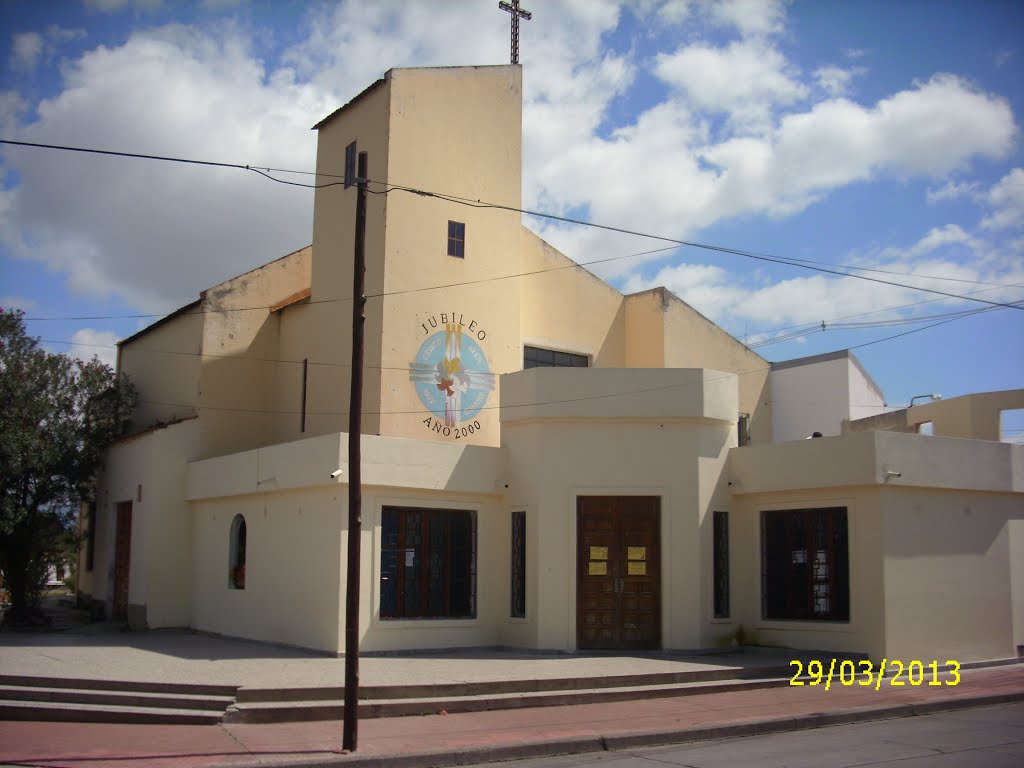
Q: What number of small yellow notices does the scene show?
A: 4